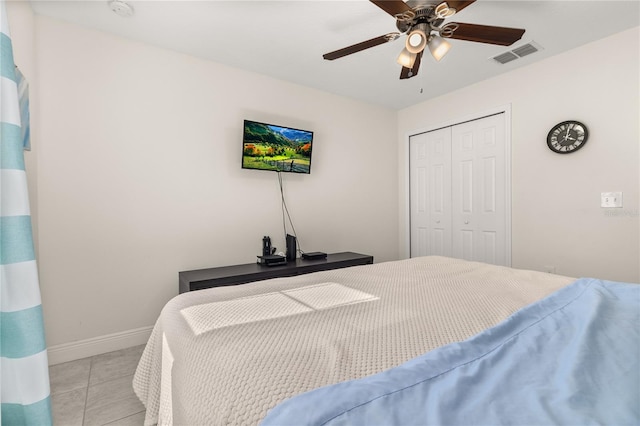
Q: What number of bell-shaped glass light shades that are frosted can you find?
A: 3